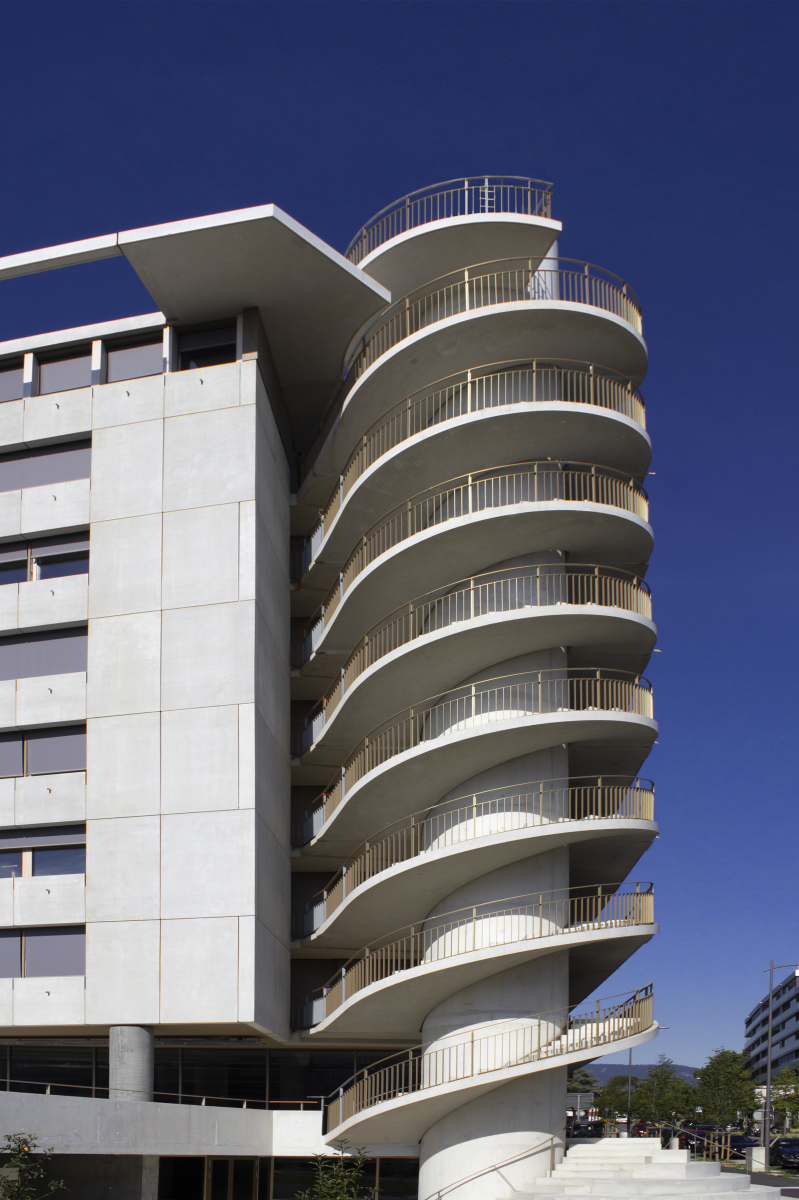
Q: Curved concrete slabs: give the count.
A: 9